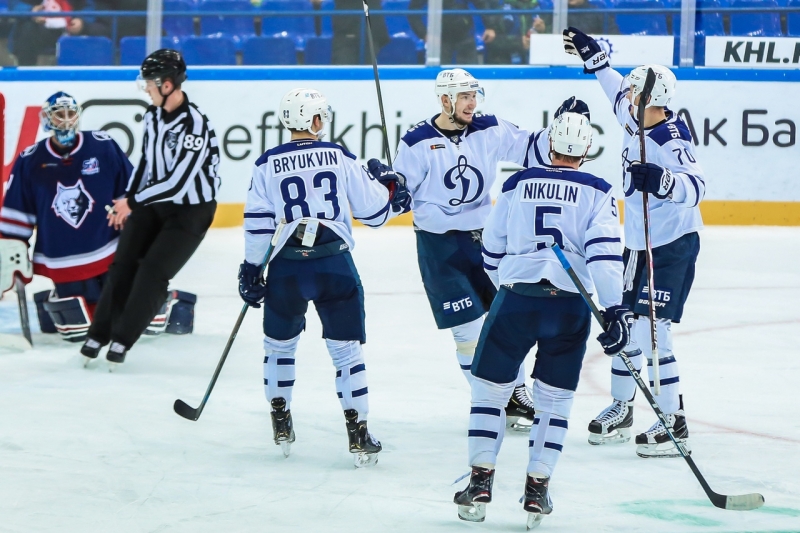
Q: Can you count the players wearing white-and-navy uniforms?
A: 4